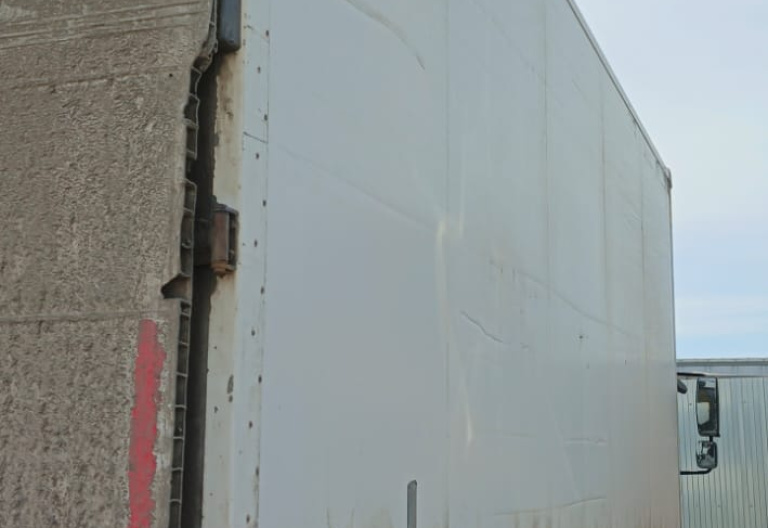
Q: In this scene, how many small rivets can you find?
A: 12